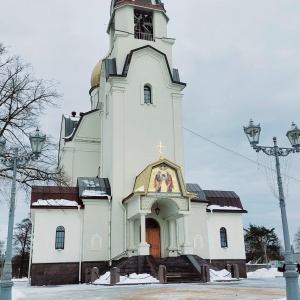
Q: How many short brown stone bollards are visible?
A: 7